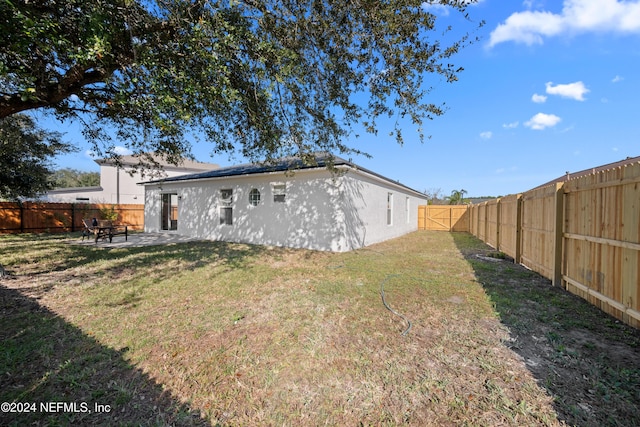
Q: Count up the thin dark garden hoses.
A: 1